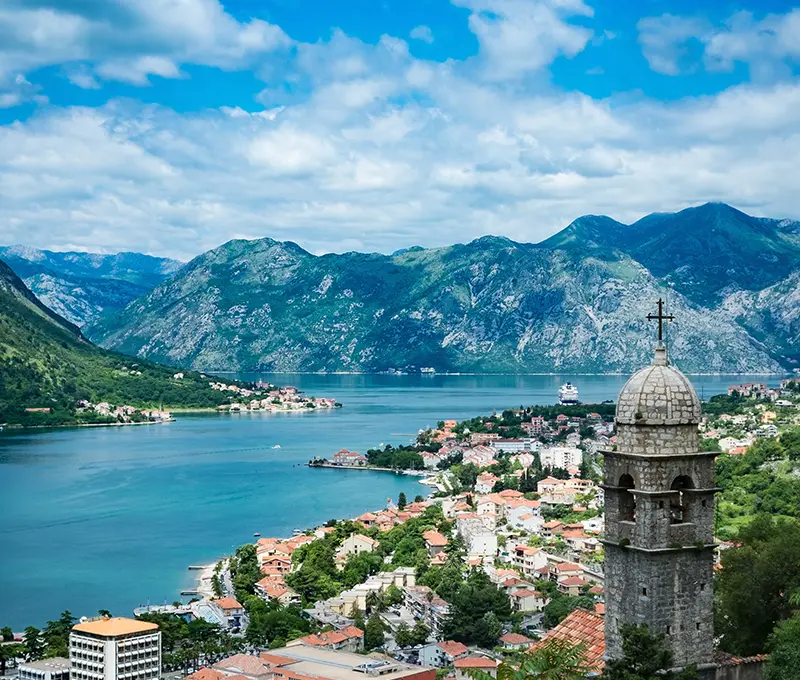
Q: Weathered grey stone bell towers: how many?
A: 1